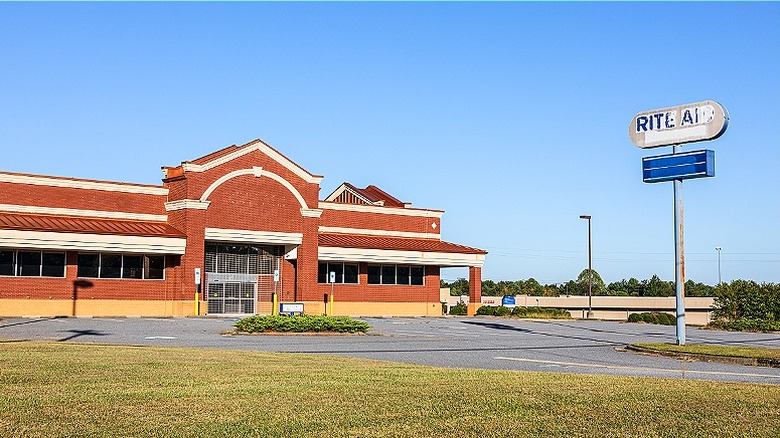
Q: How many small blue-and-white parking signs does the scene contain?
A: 3